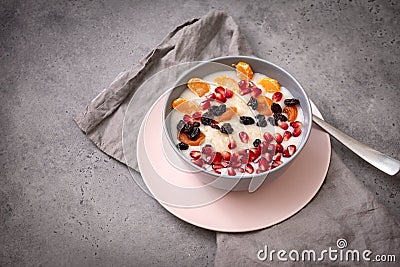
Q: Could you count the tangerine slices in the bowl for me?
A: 4